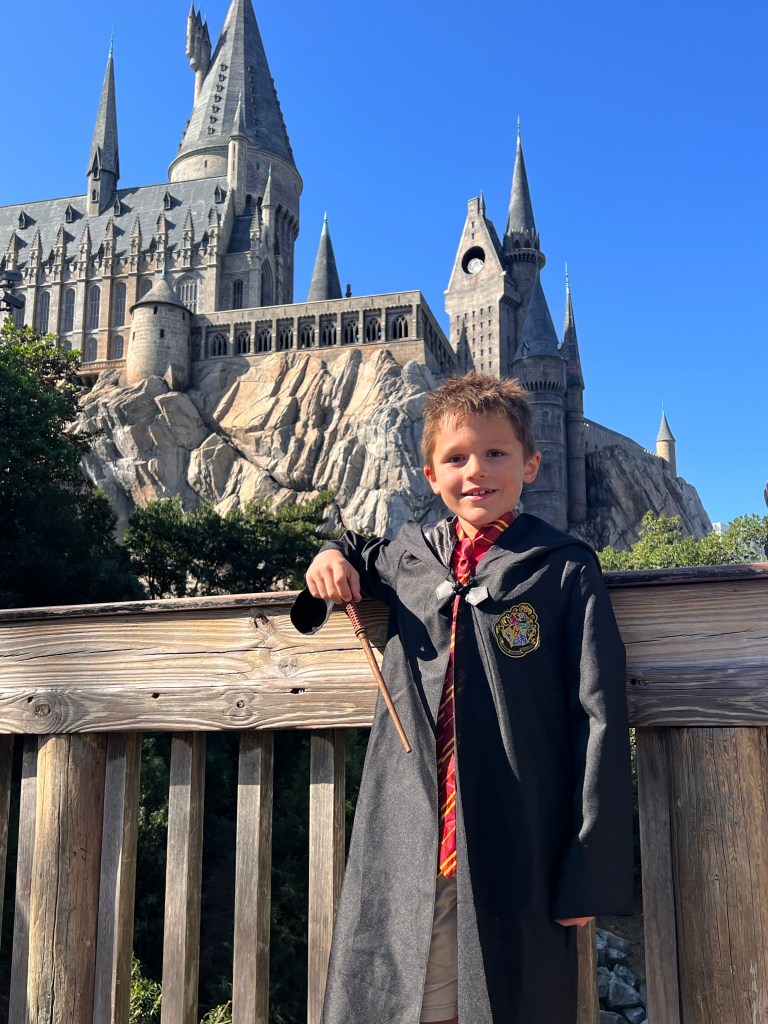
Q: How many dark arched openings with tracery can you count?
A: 9